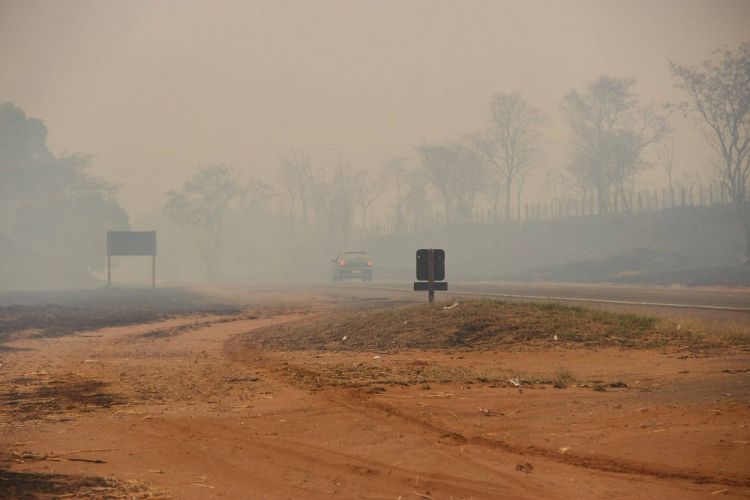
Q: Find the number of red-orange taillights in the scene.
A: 2